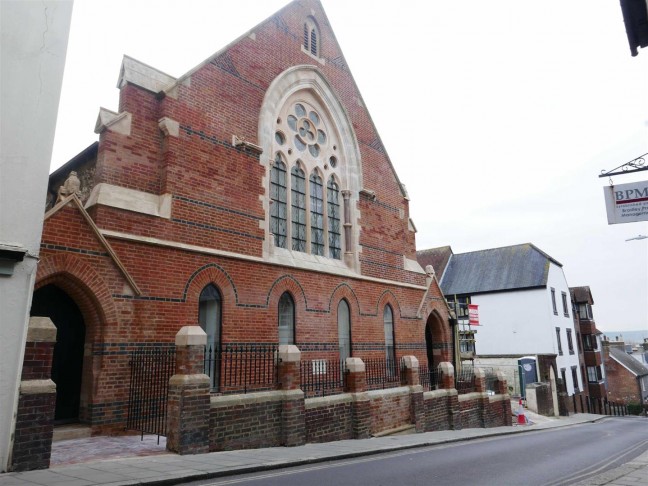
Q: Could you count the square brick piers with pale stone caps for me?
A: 8